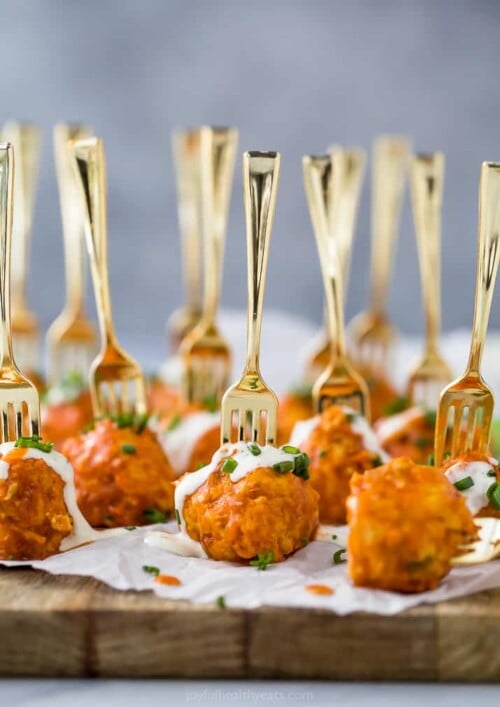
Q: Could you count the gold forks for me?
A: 13